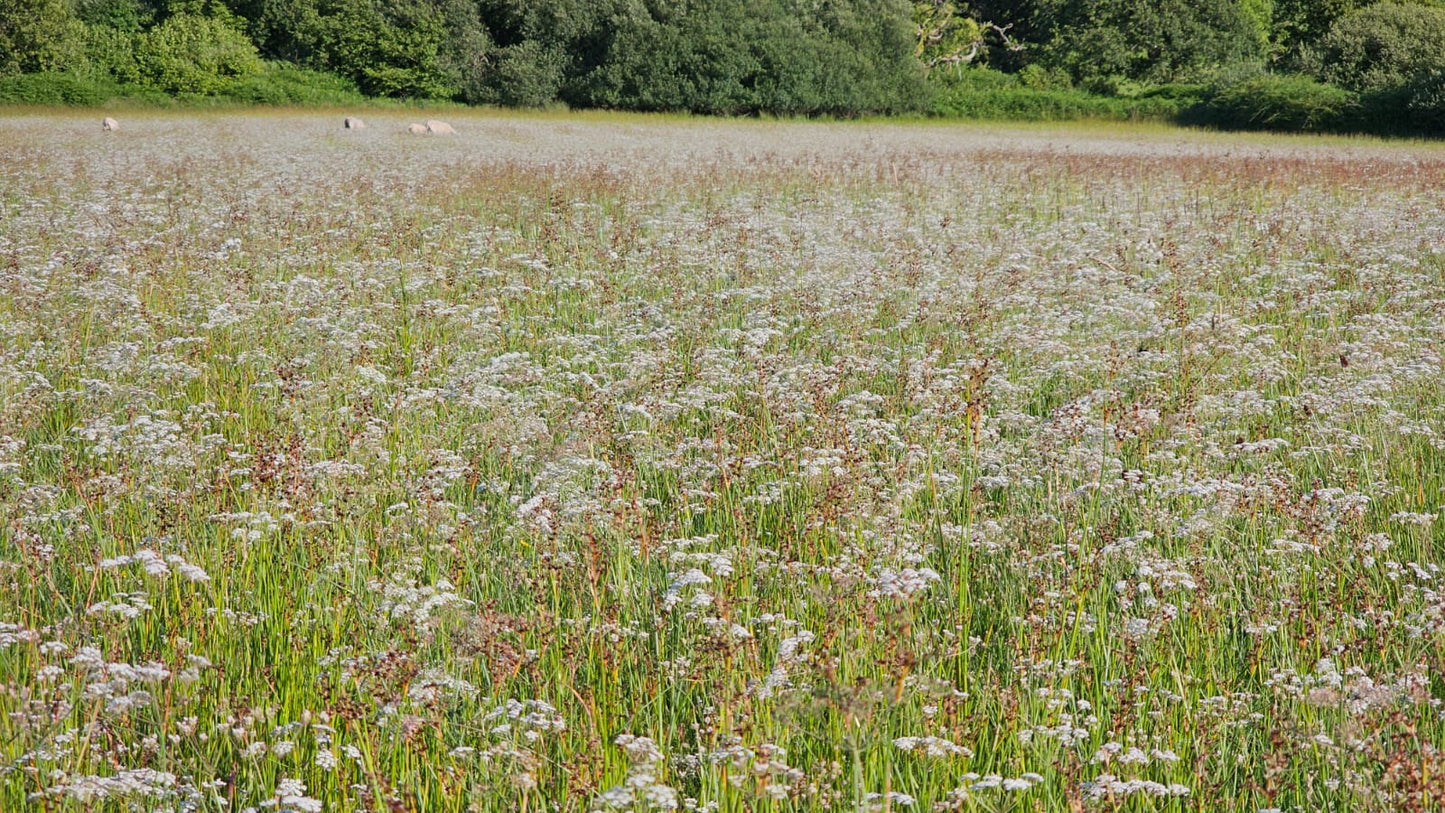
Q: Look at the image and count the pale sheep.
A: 4